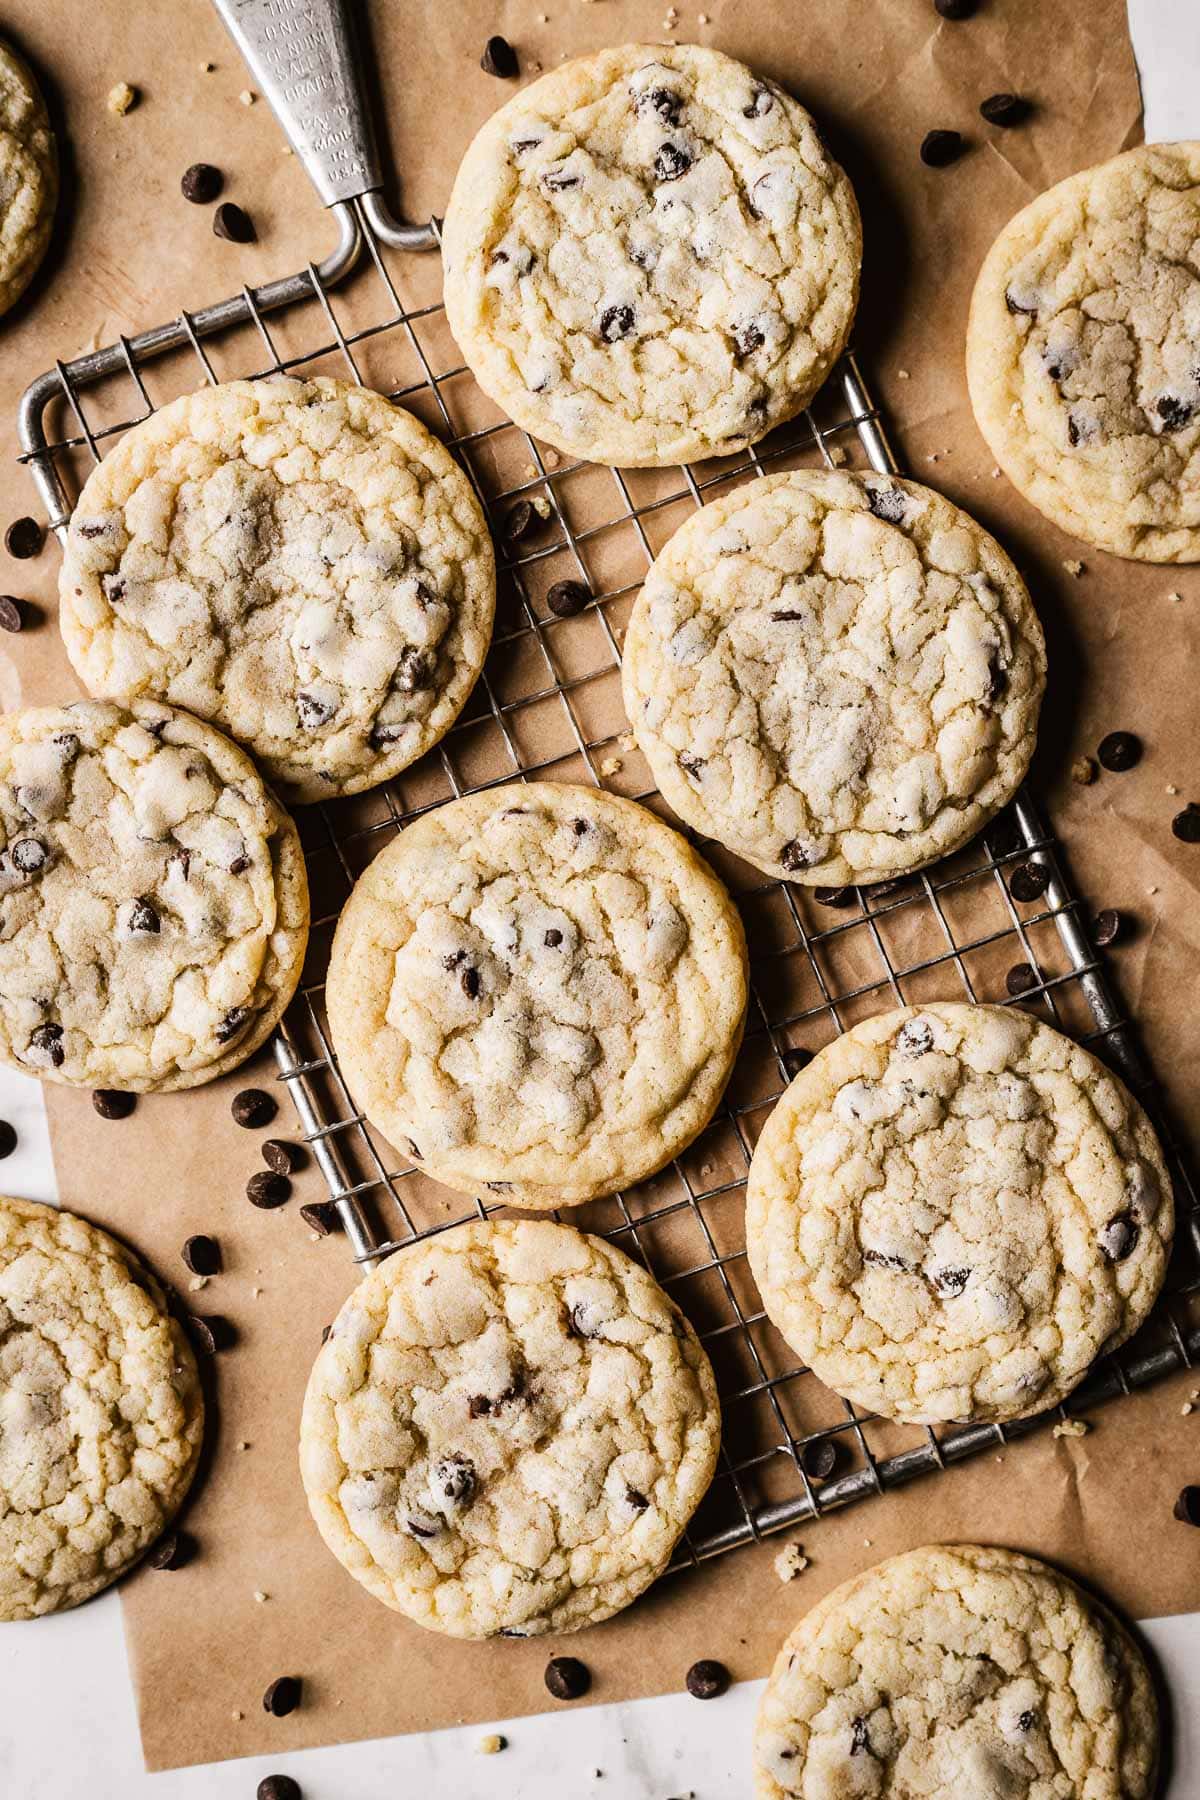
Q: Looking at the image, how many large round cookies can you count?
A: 11